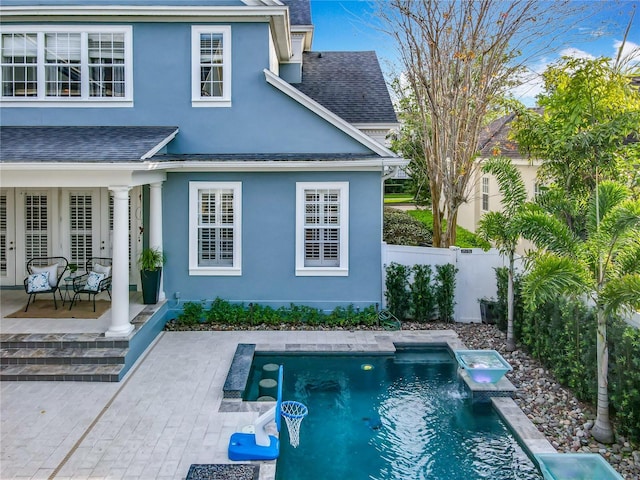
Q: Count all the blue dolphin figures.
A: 0